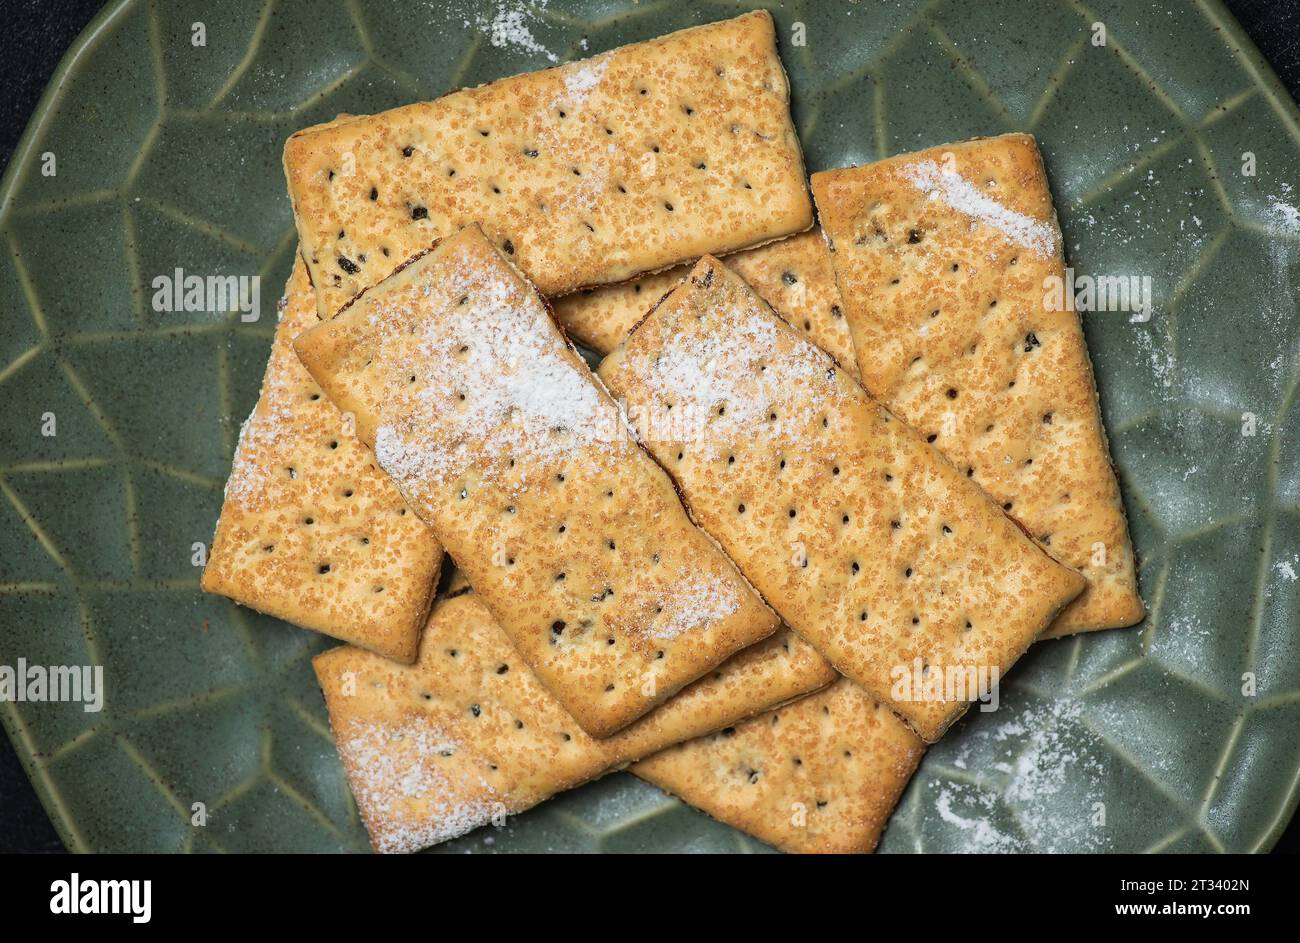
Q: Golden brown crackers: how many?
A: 8